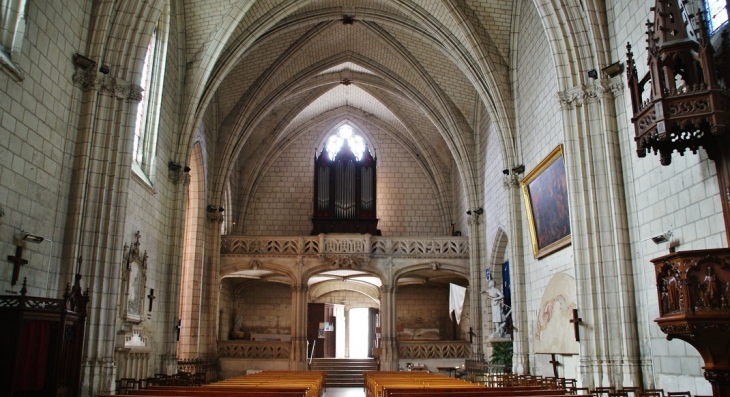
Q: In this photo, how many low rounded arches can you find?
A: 3